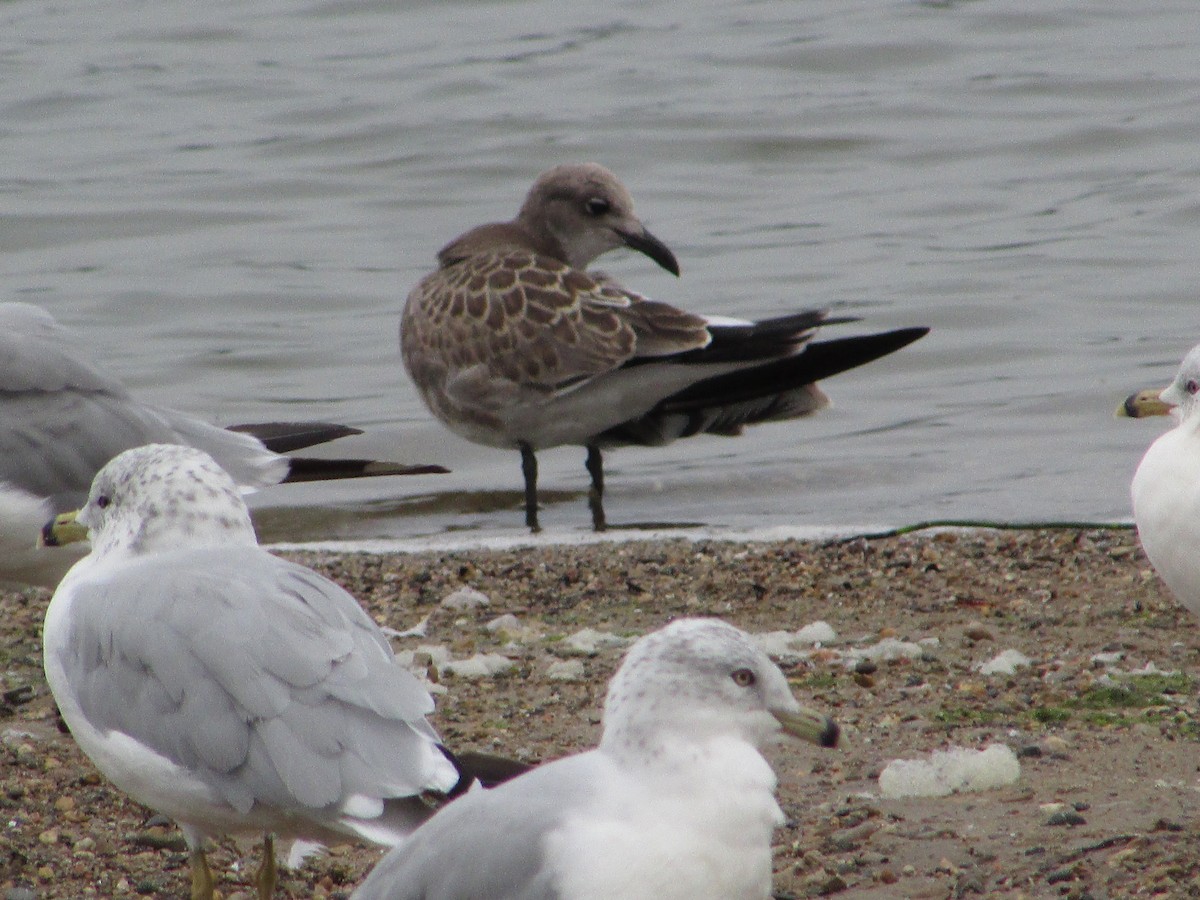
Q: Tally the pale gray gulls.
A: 4